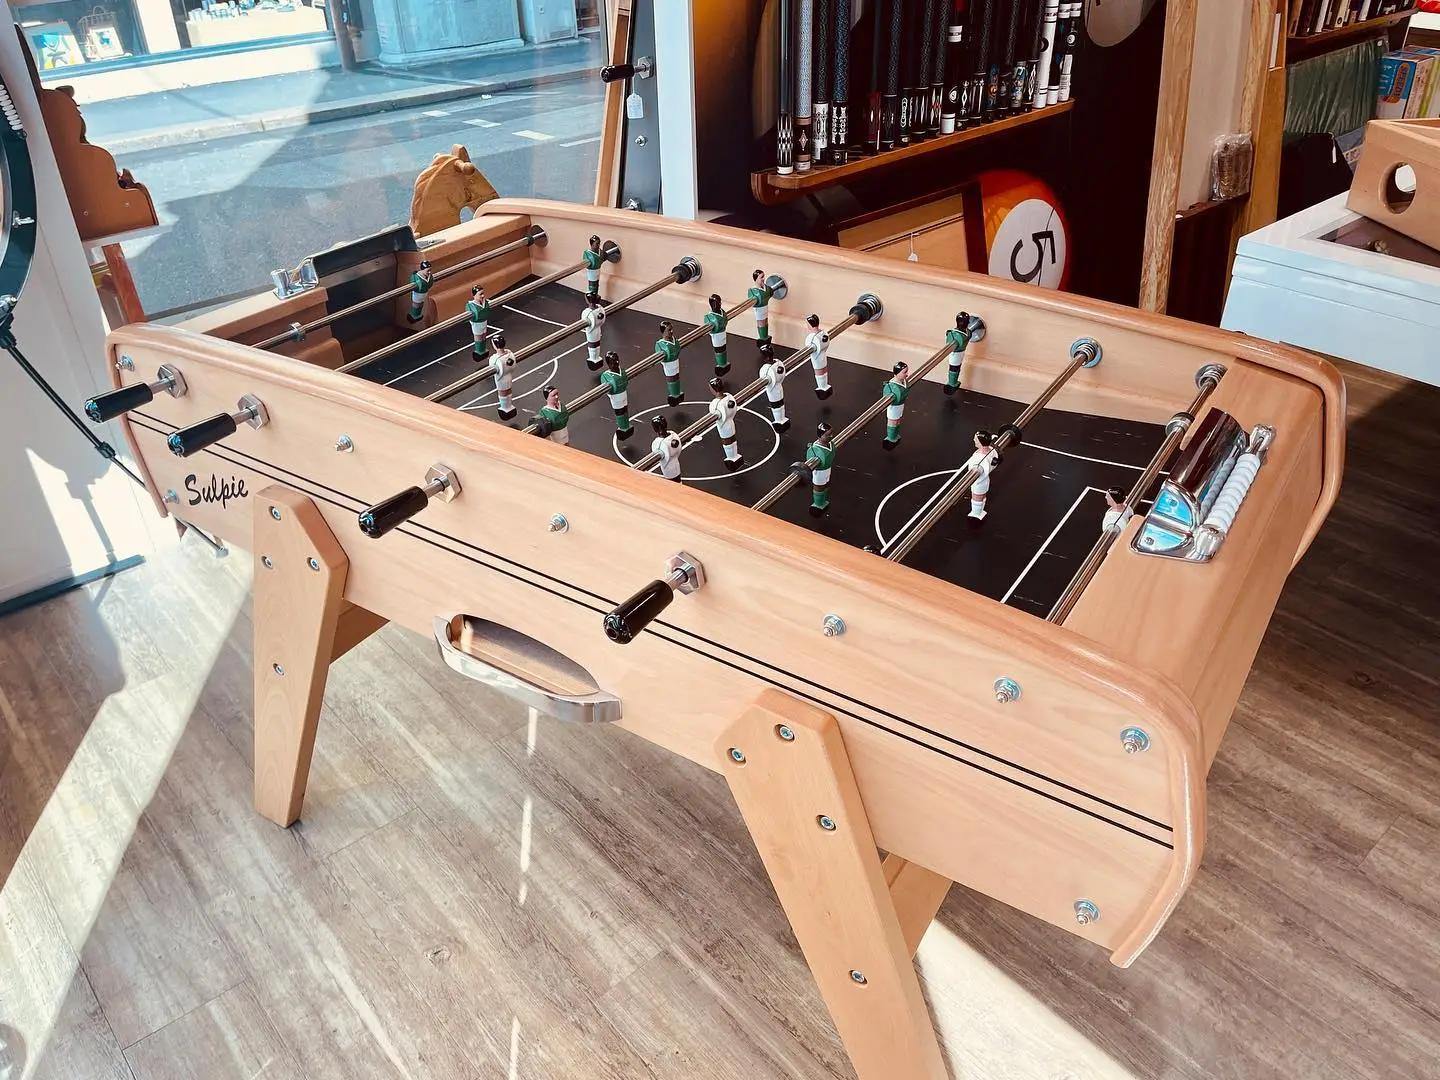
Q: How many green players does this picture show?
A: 11